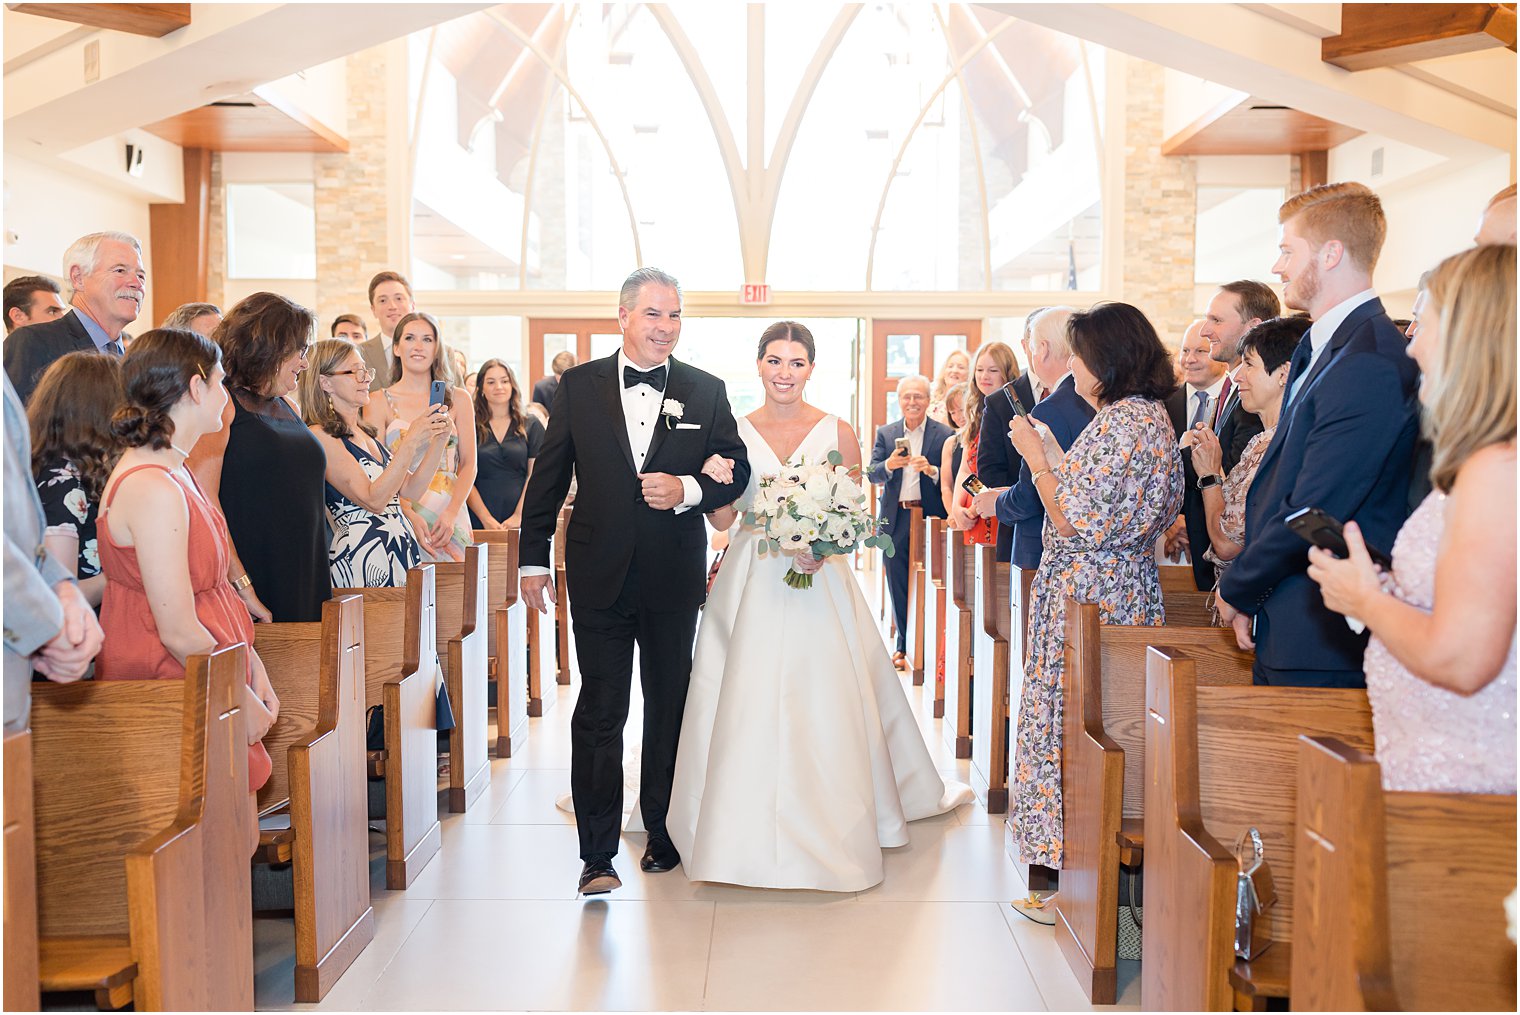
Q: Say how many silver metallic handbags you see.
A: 1